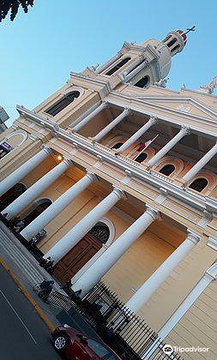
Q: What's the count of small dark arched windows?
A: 4